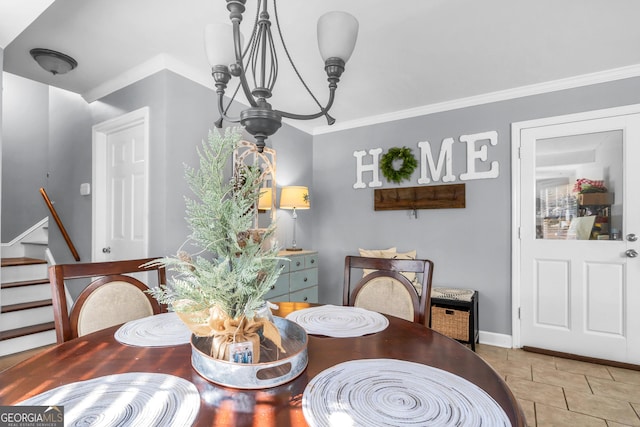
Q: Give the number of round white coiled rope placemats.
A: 4